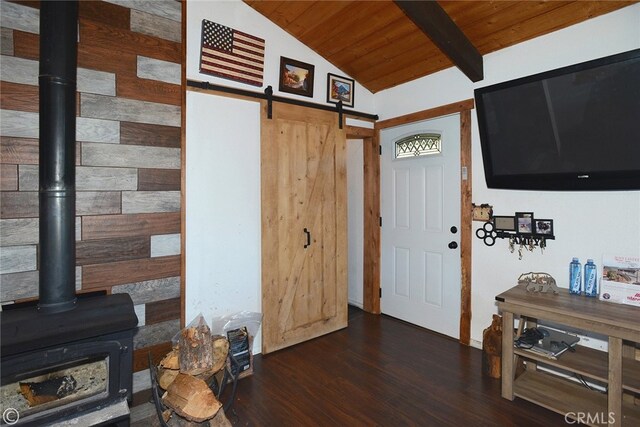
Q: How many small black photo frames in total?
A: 3